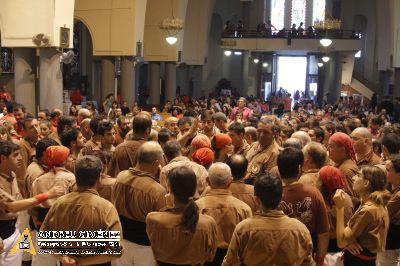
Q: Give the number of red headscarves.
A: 6